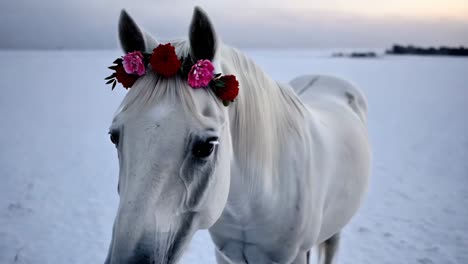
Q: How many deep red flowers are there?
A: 3